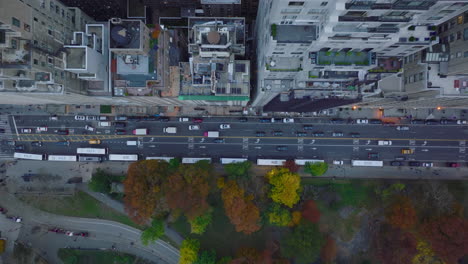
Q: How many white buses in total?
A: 10